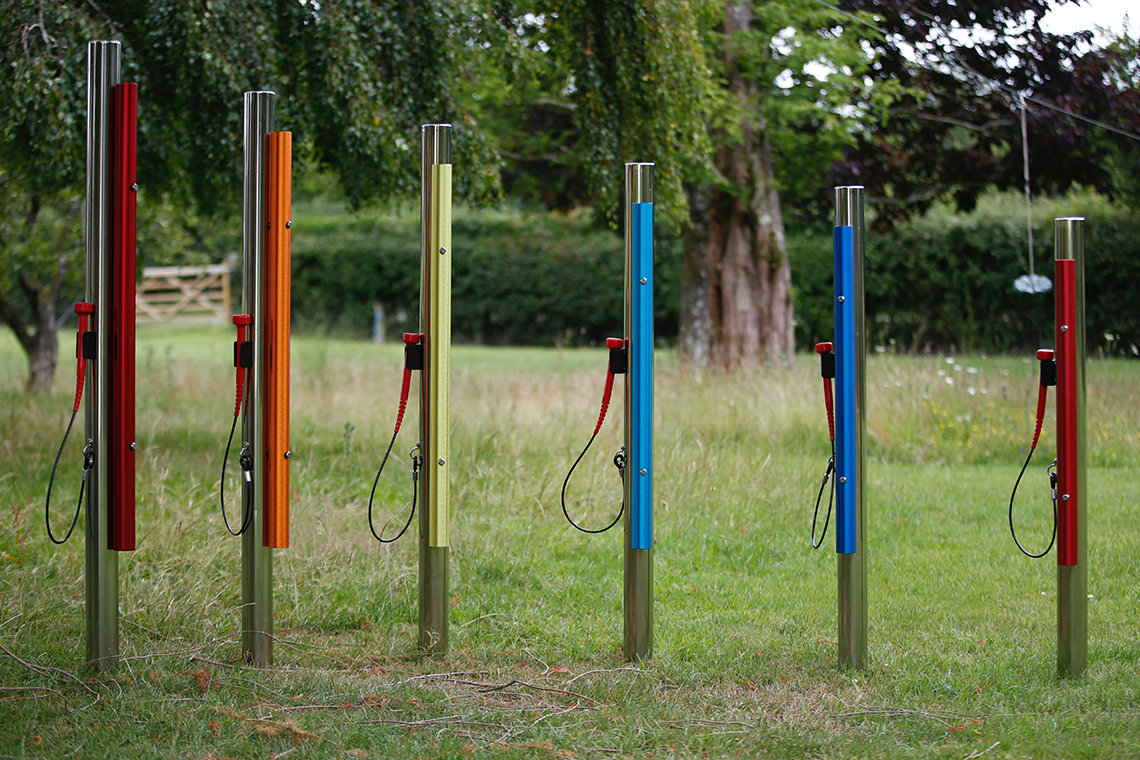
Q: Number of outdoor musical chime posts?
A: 6